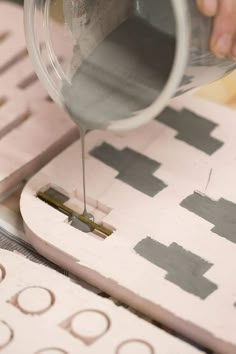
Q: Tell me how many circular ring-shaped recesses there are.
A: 6